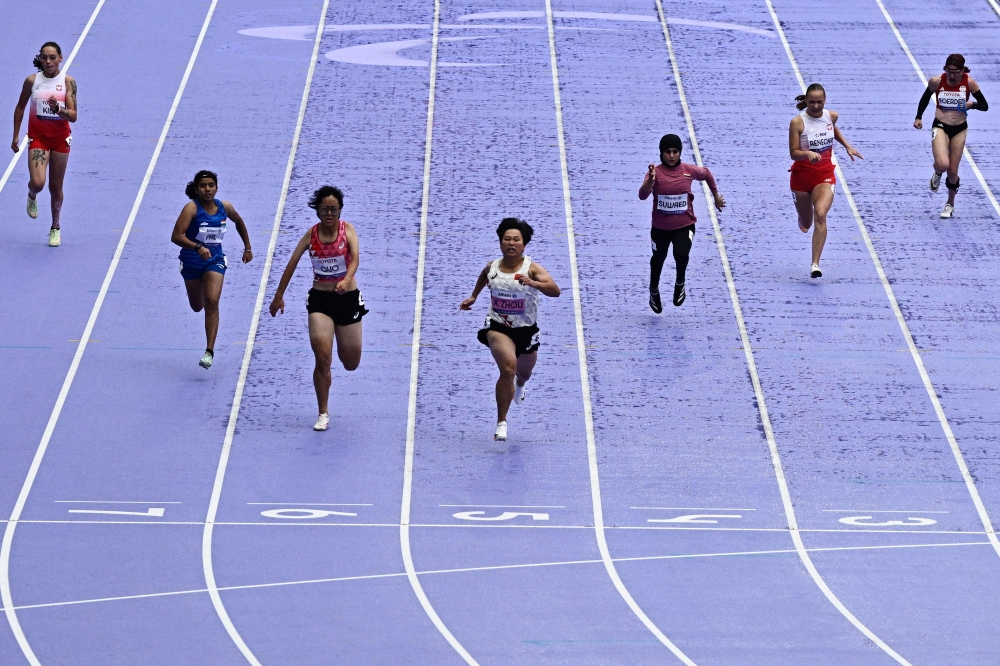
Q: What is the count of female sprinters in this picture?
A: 7